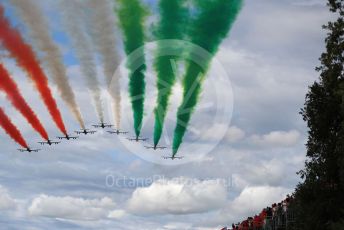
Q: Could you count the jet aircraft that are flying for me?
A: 9